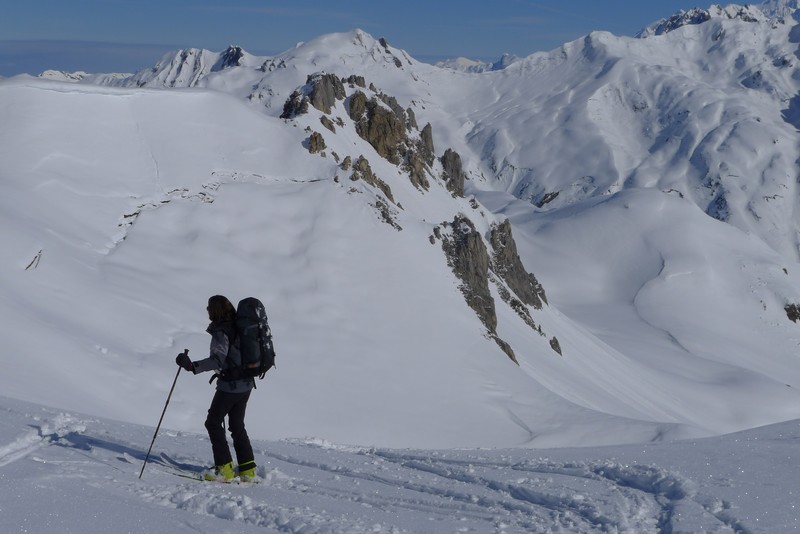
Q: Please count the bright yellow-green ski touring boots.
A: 2